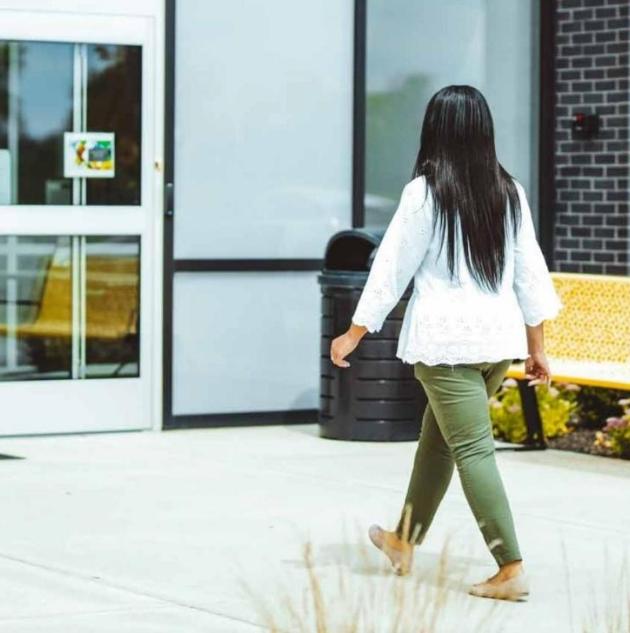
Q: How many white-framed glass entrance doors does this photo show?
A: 1